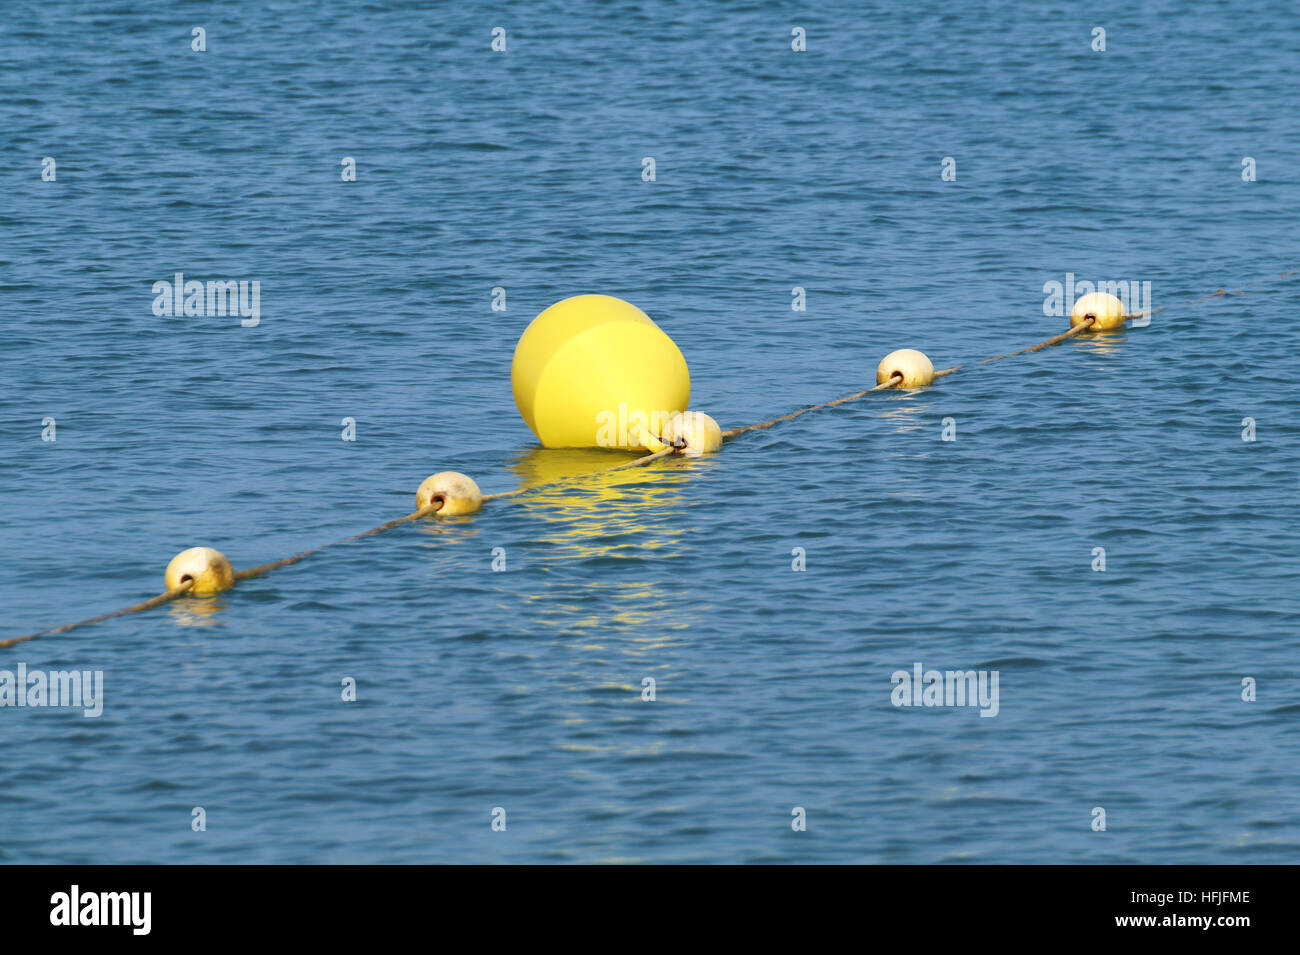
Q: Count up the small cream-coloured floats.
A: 5